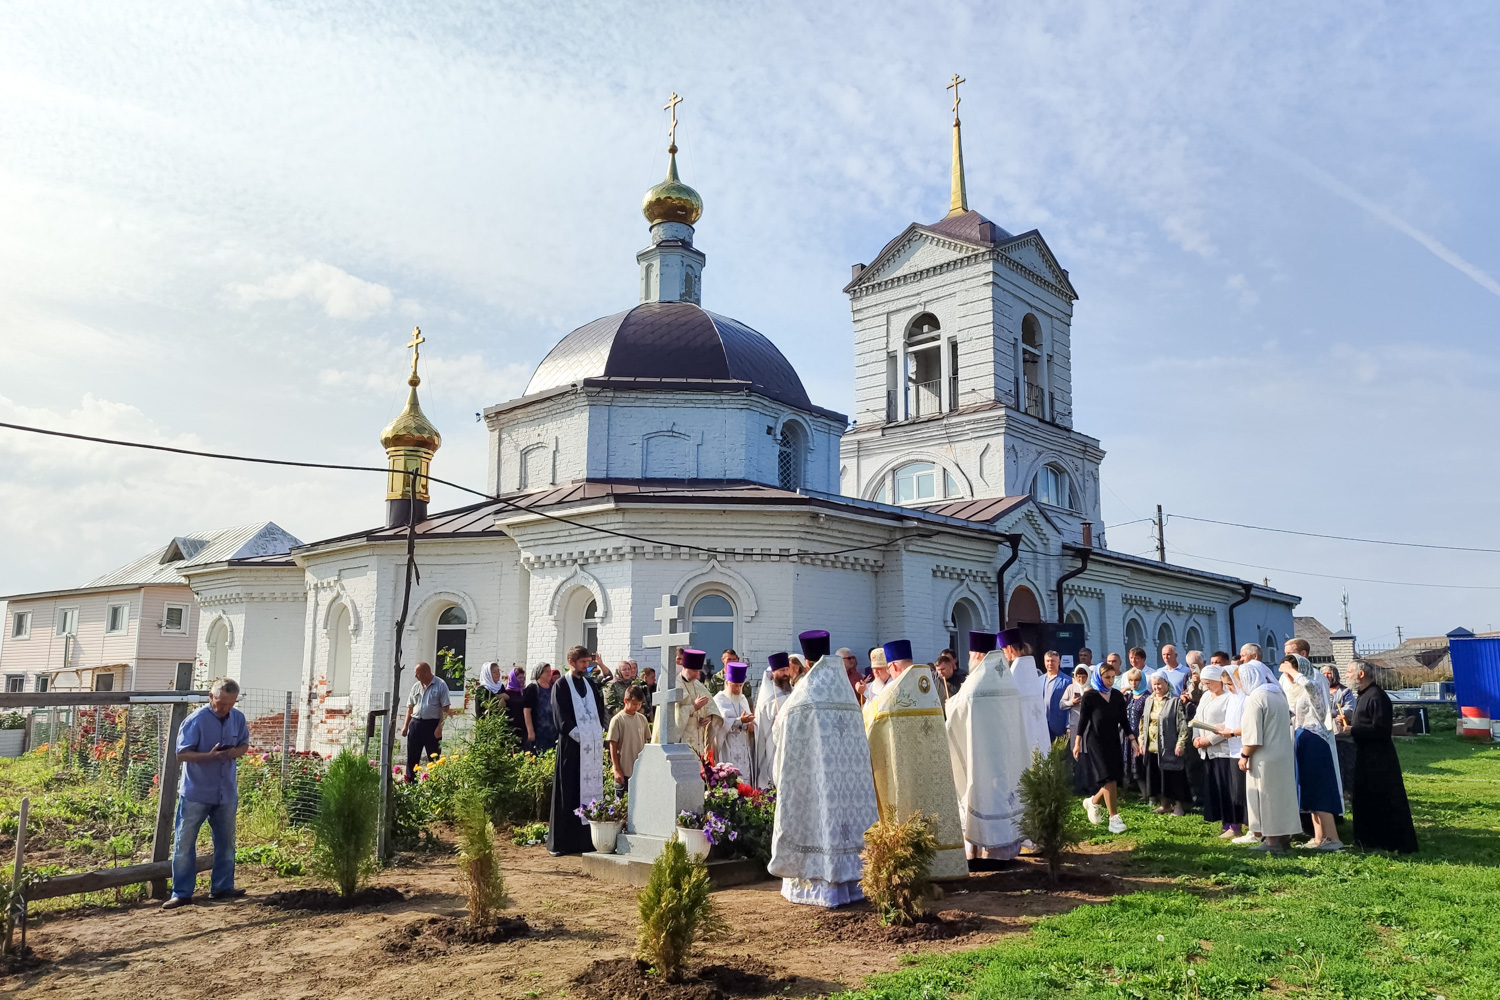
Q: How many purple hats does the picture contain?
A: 6